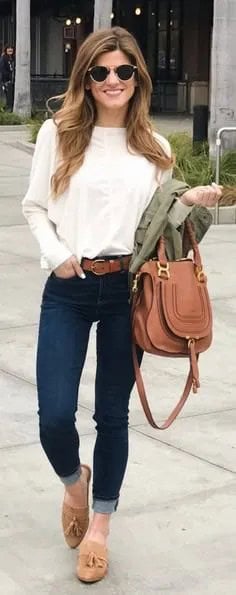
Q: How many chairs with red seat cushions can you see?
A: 0